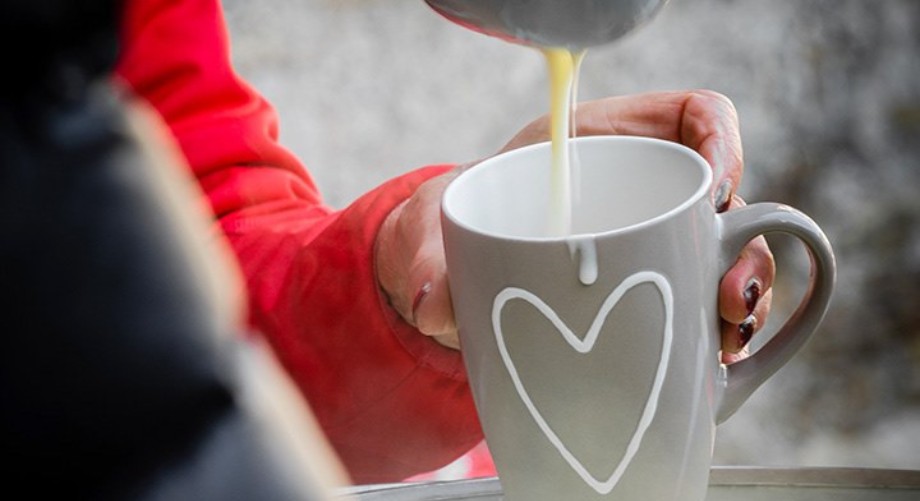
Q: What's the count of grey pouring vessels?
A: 1